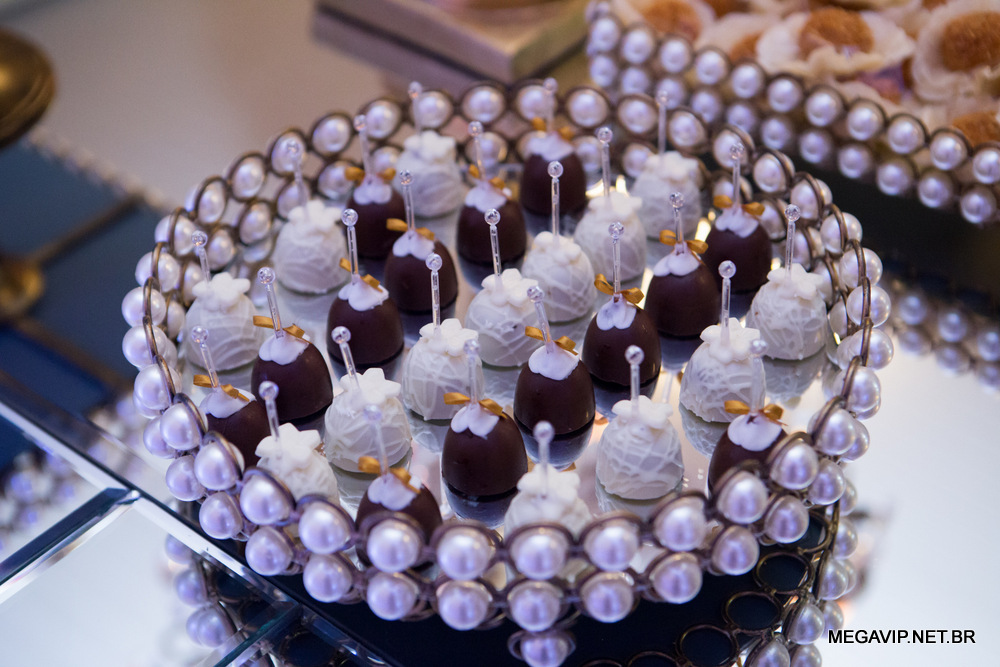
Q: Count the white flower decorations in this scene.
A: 14